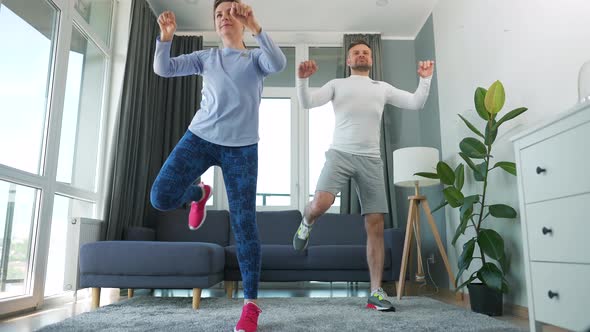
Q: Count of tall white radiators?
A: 1